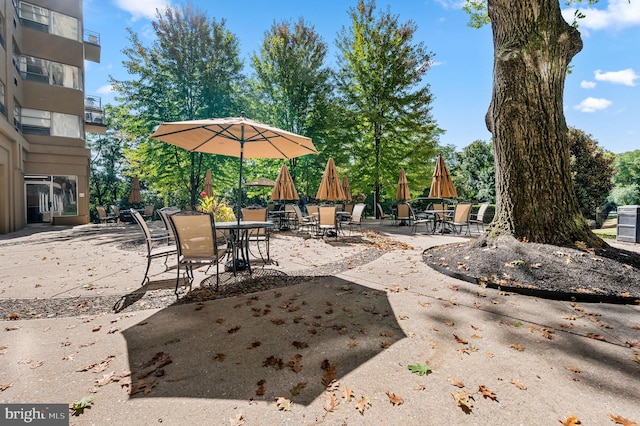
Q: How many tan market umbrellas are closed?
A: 7